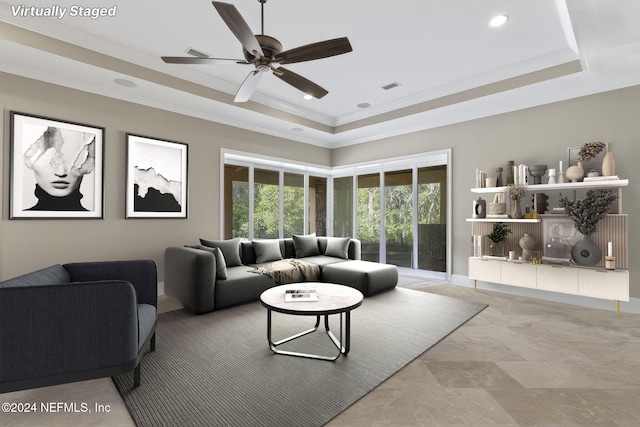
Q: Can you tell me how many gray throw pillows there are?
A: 5